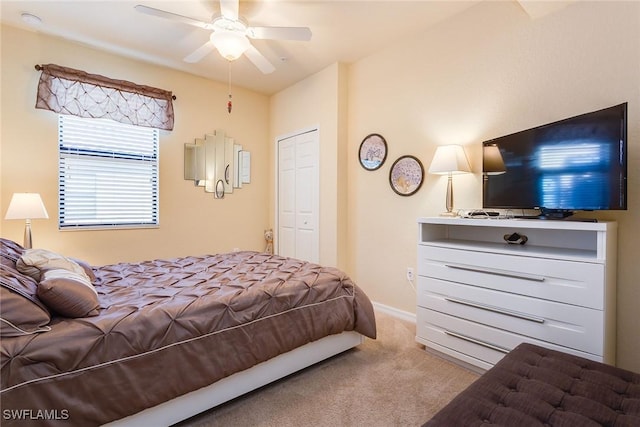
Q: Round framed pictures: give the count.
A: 2